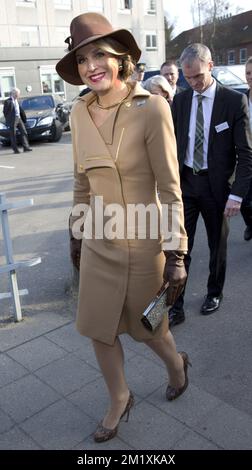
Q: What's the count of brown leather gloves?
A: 2